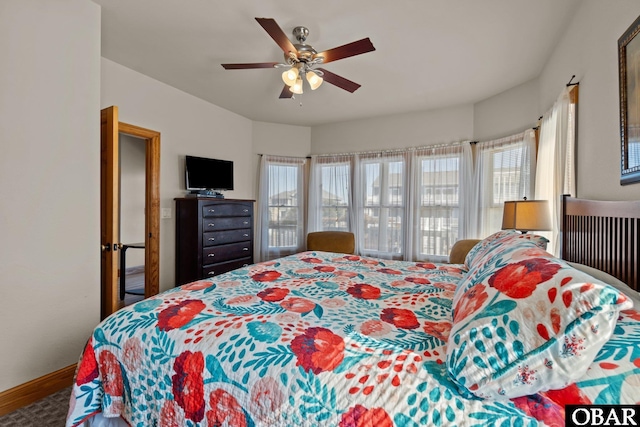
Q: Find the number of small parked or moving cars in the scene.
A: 0